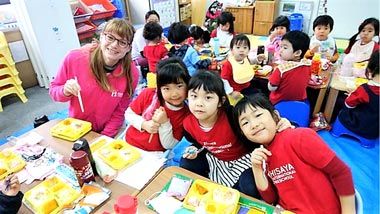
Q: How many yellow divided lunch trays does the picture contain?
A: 5